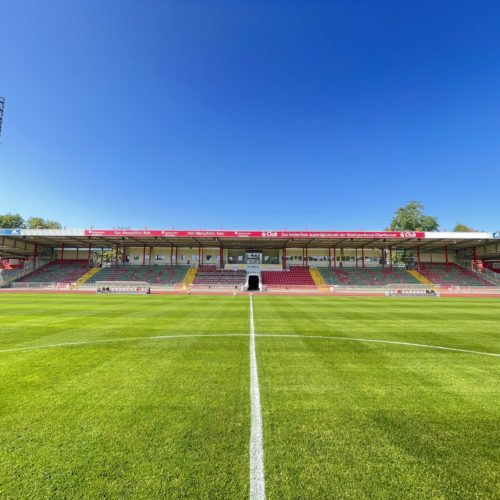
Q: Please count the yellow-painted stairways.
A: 4